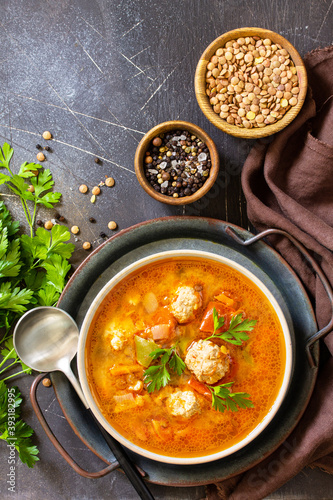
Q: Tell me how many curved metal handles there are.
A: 2